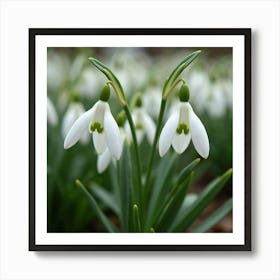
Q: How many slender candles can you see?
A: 0